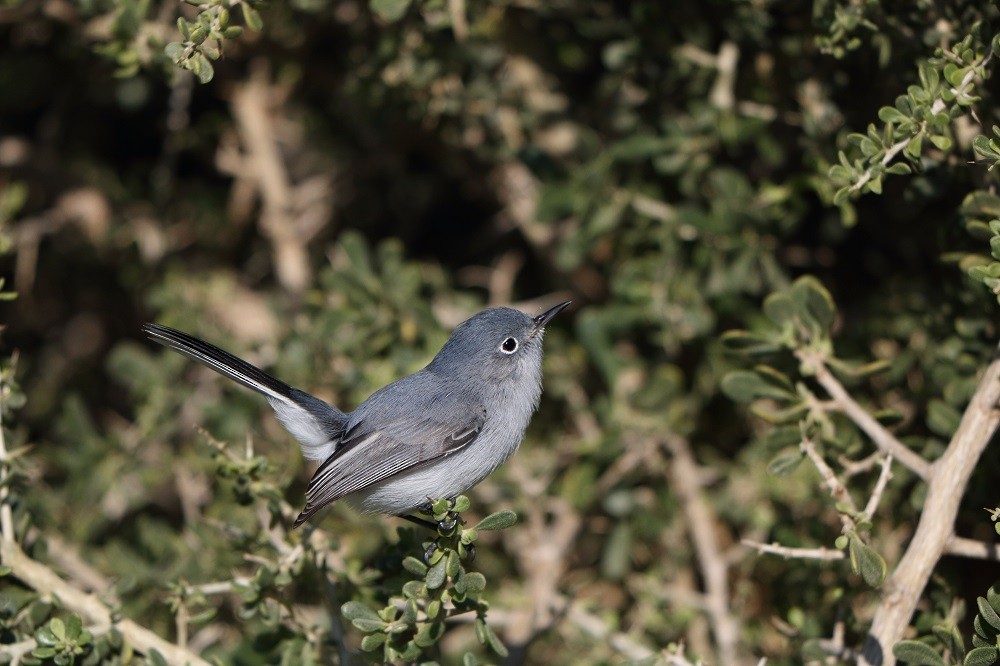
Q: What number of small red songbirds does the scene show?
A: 0